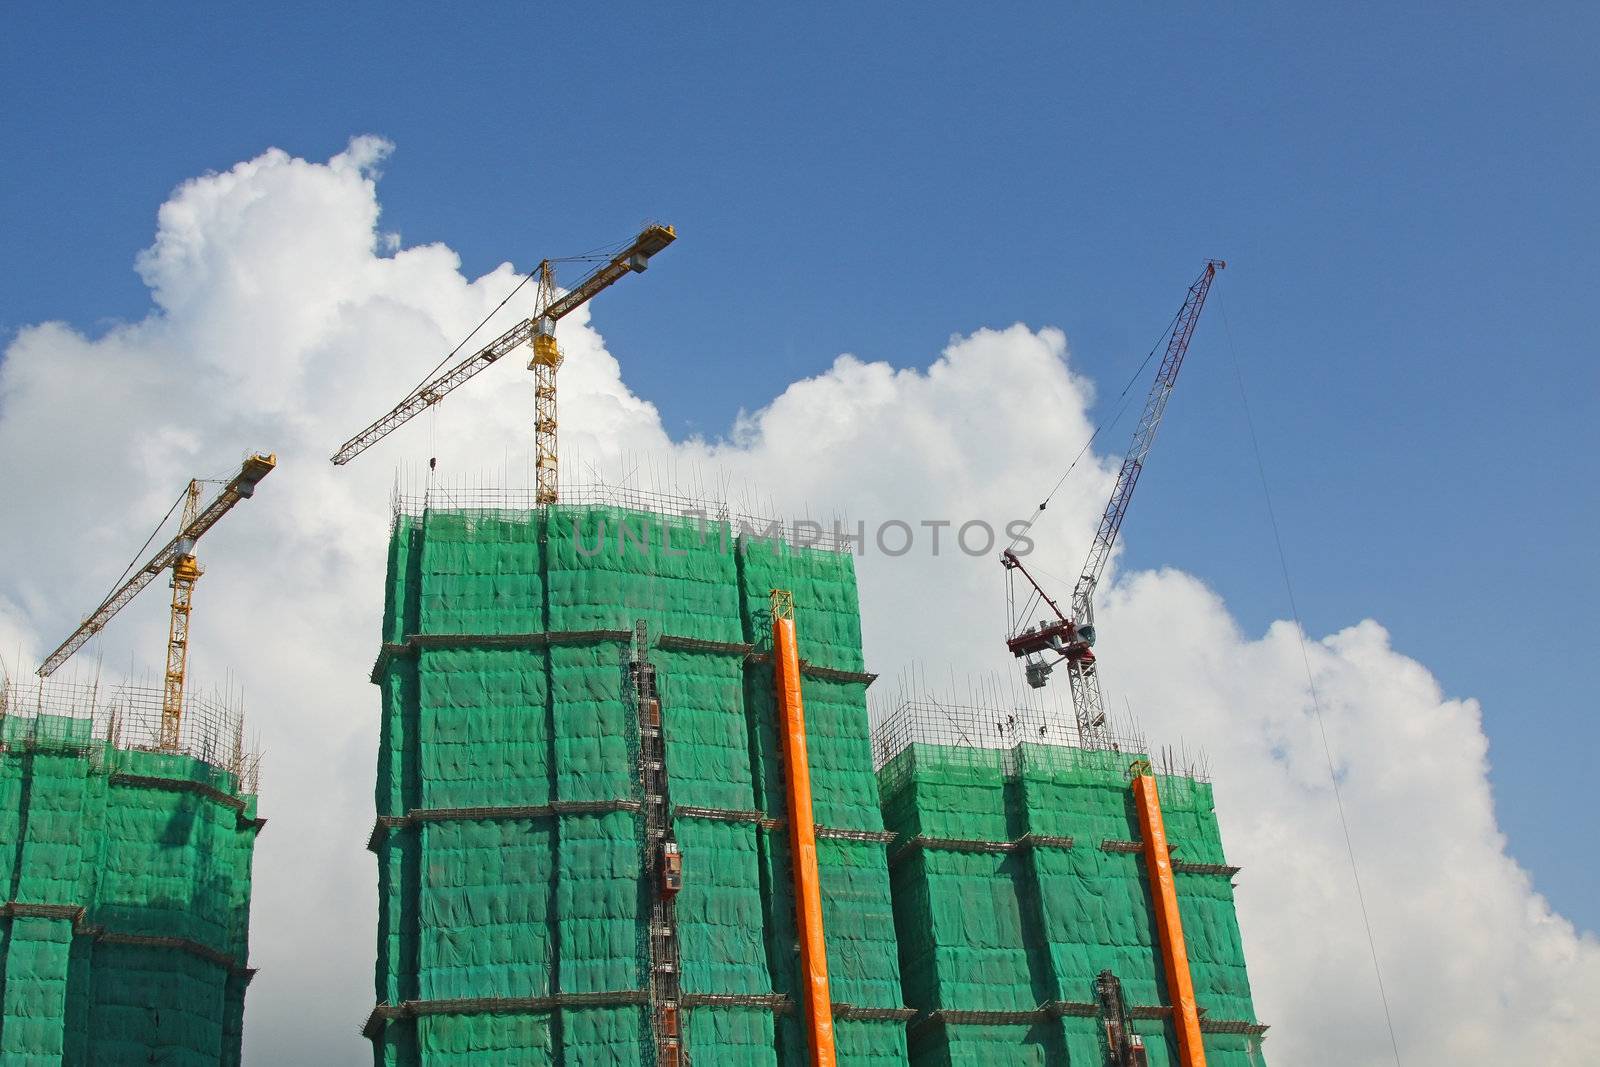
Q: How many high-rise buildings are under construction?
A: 3